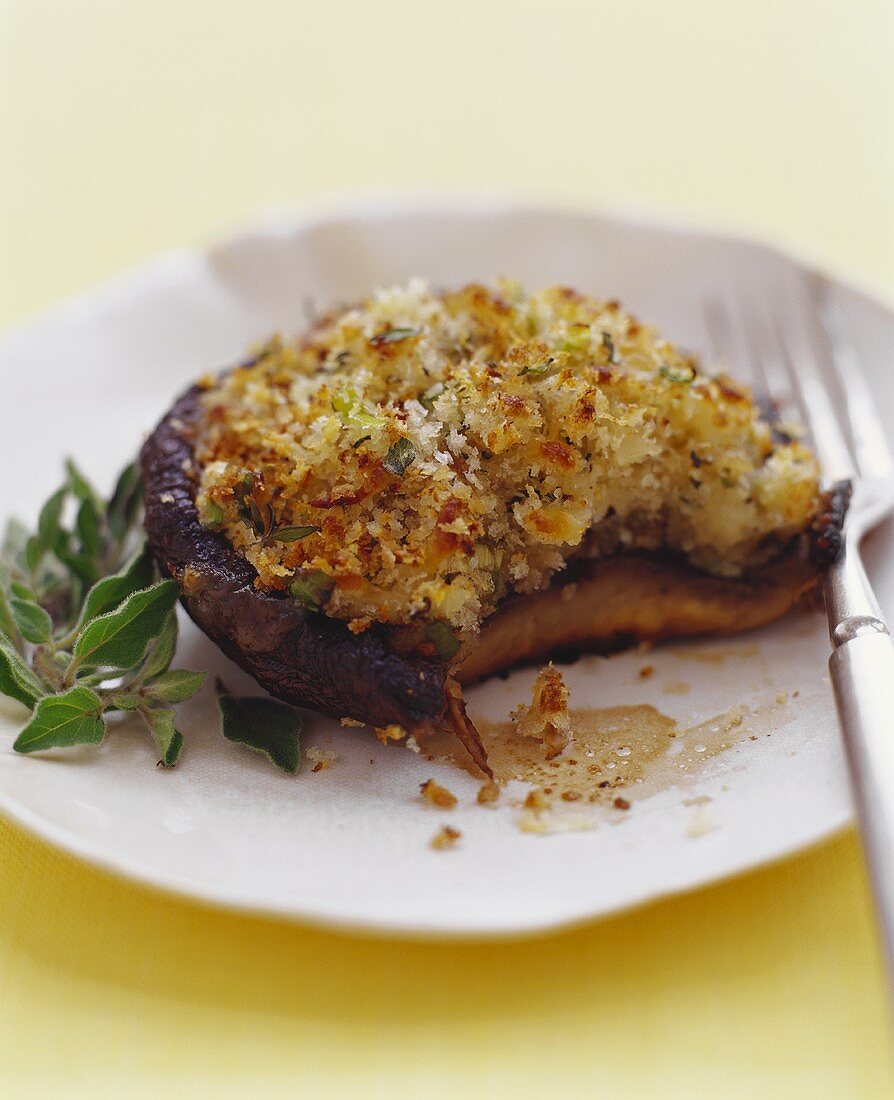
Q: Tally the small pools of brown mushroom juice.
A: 1